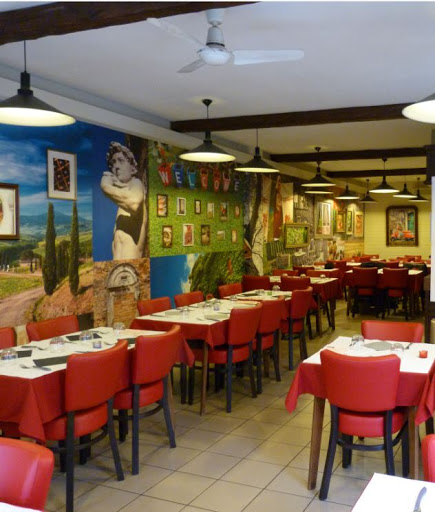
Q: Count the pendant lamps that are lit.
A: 11